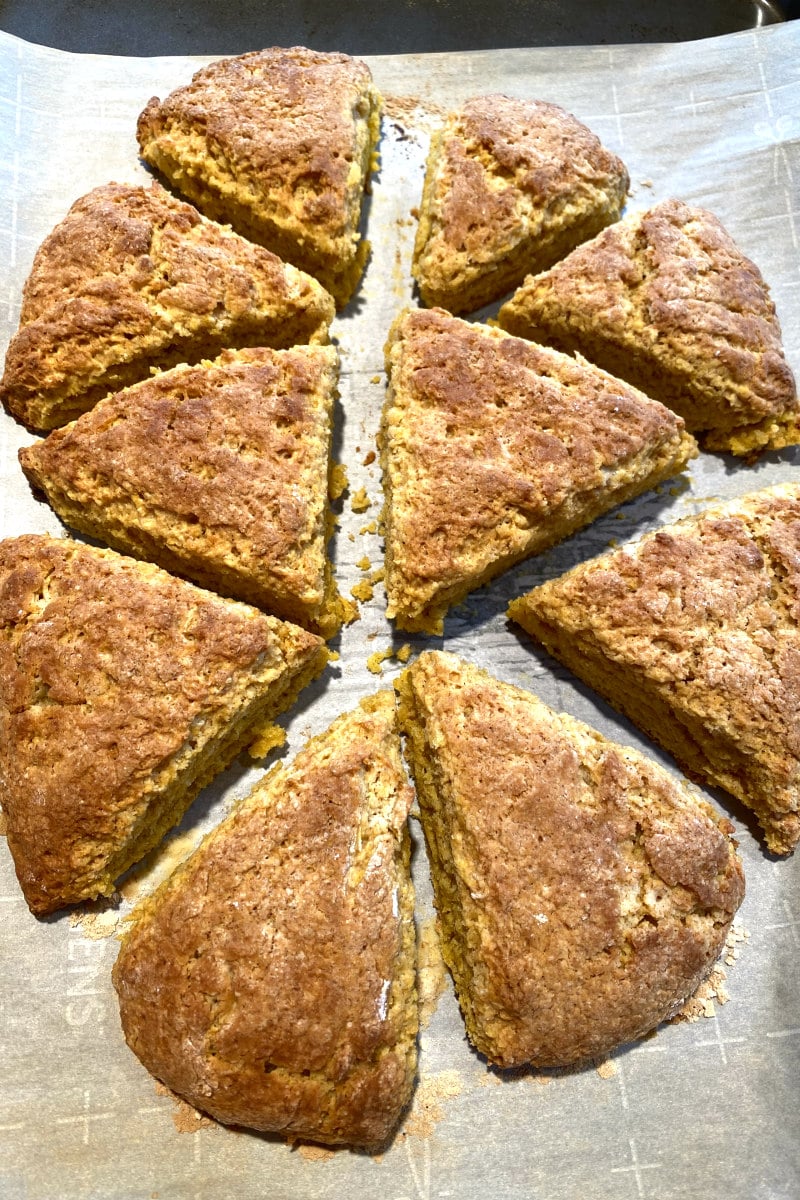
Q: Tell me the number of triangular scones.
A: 10